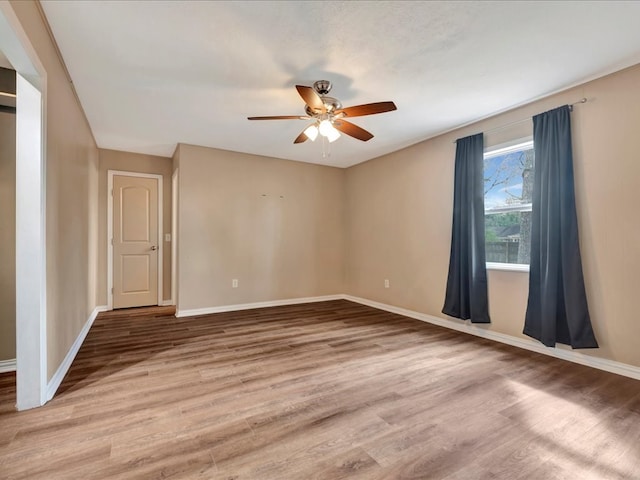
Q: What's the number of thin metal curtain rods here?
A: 1